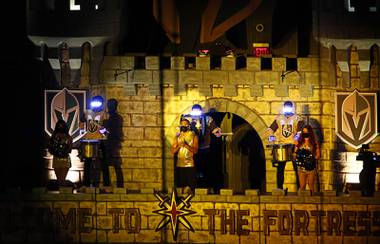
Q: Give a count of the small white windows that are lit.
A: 4